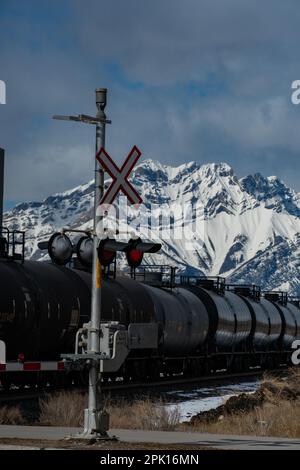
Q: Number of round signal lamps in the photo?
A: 4